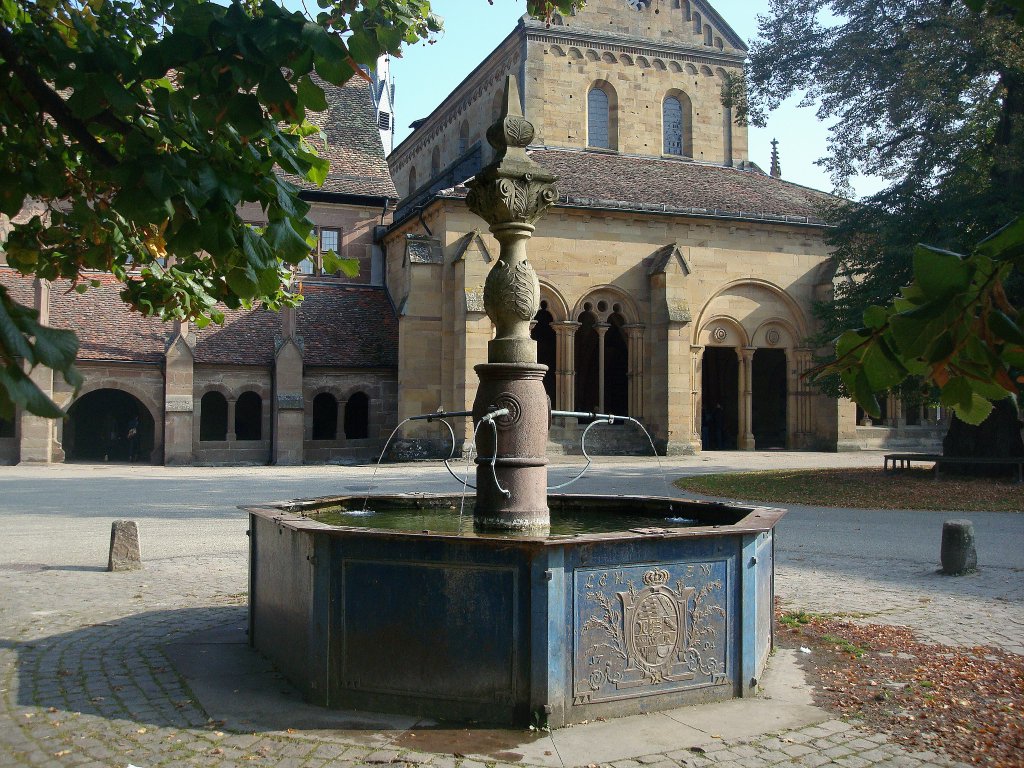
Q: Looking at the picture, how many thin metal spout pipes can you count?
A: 3